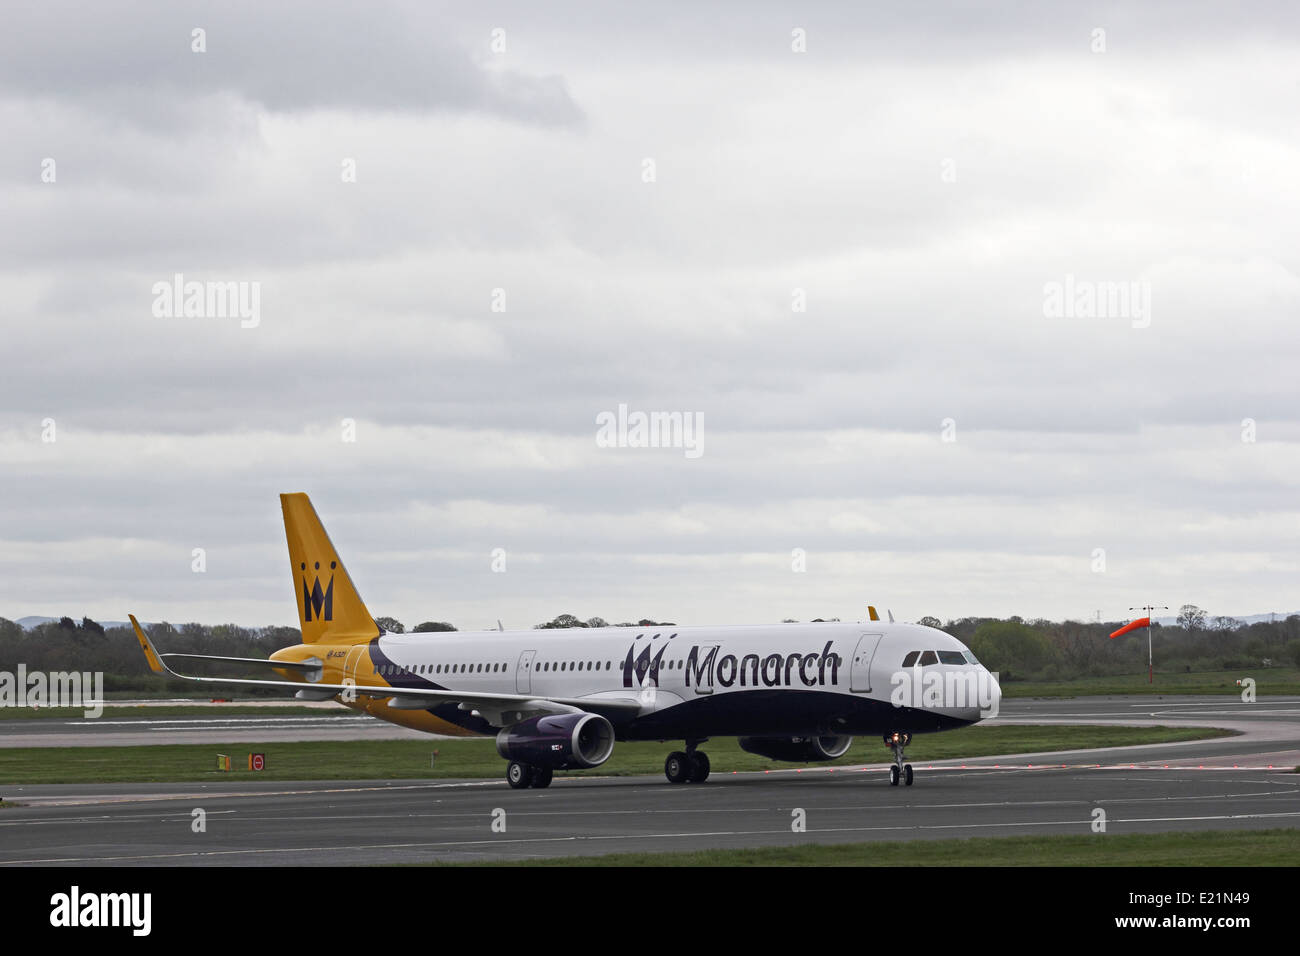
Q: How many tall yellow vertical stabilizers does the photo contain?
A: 1